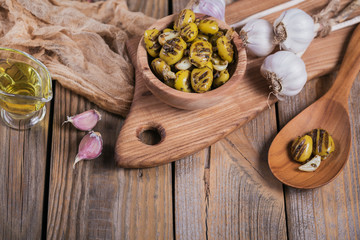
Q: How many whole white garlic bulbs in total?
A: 3